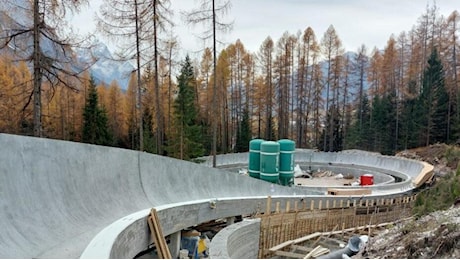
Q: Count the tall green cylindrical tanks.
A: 3